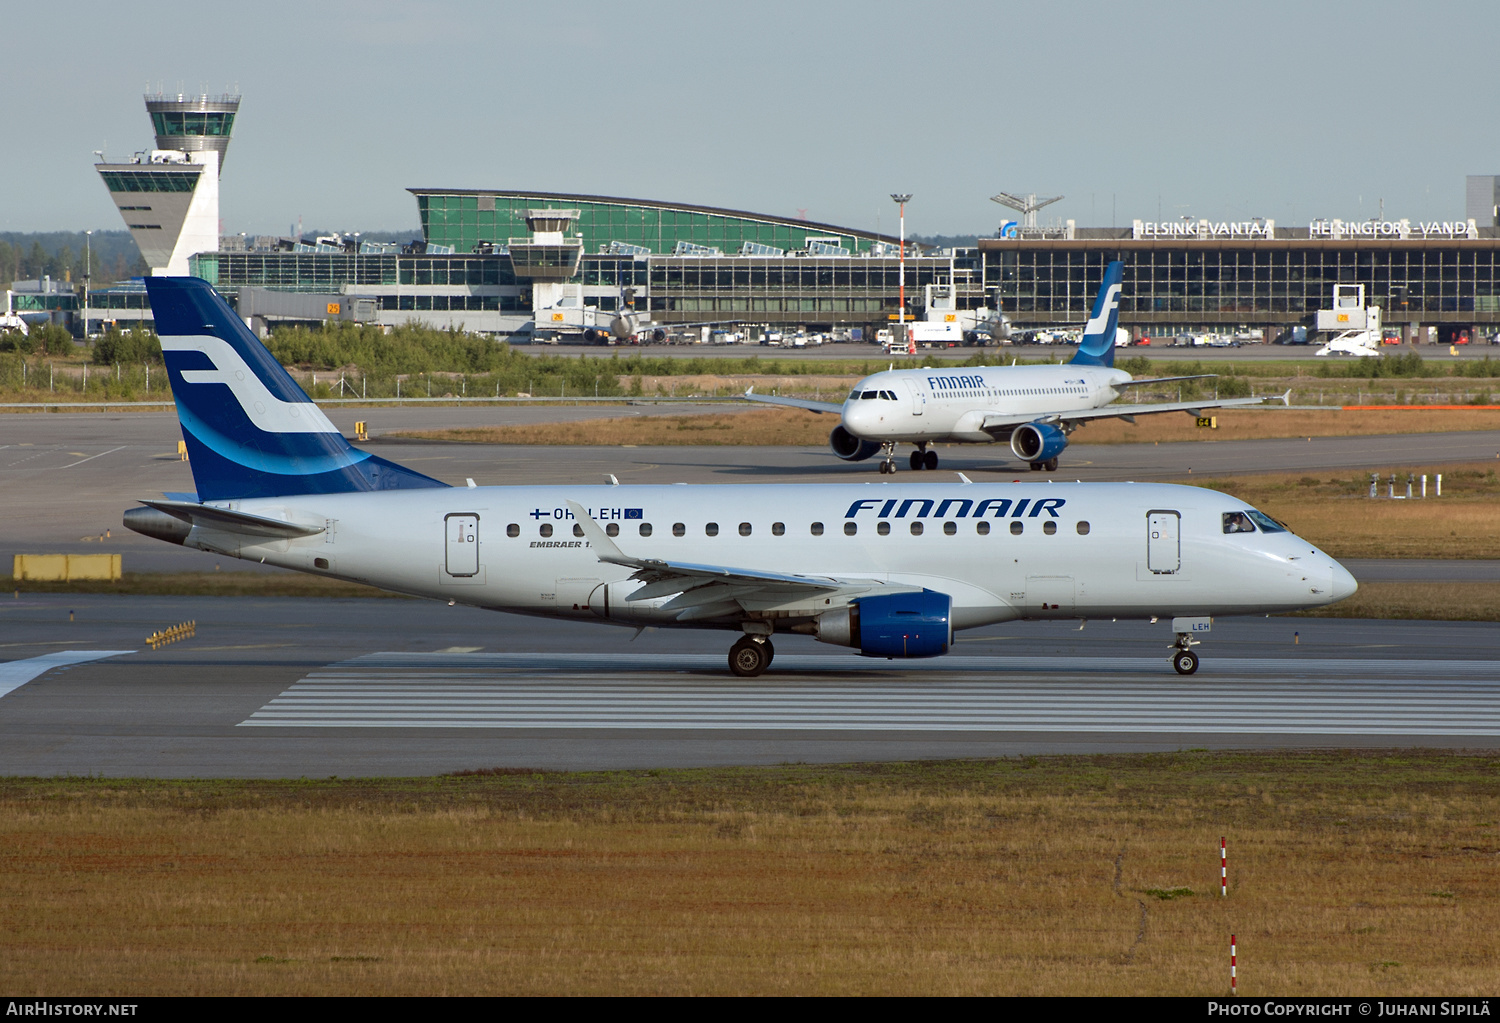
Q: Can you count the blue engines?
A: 3